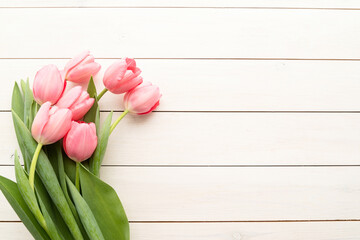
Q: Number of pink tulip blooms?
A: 7